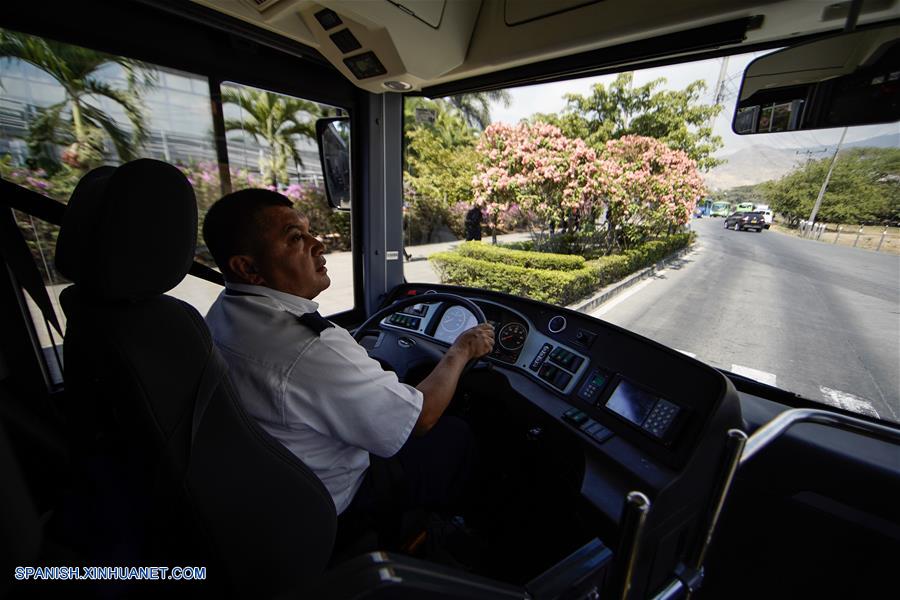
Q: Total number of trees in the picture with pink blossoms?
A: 2